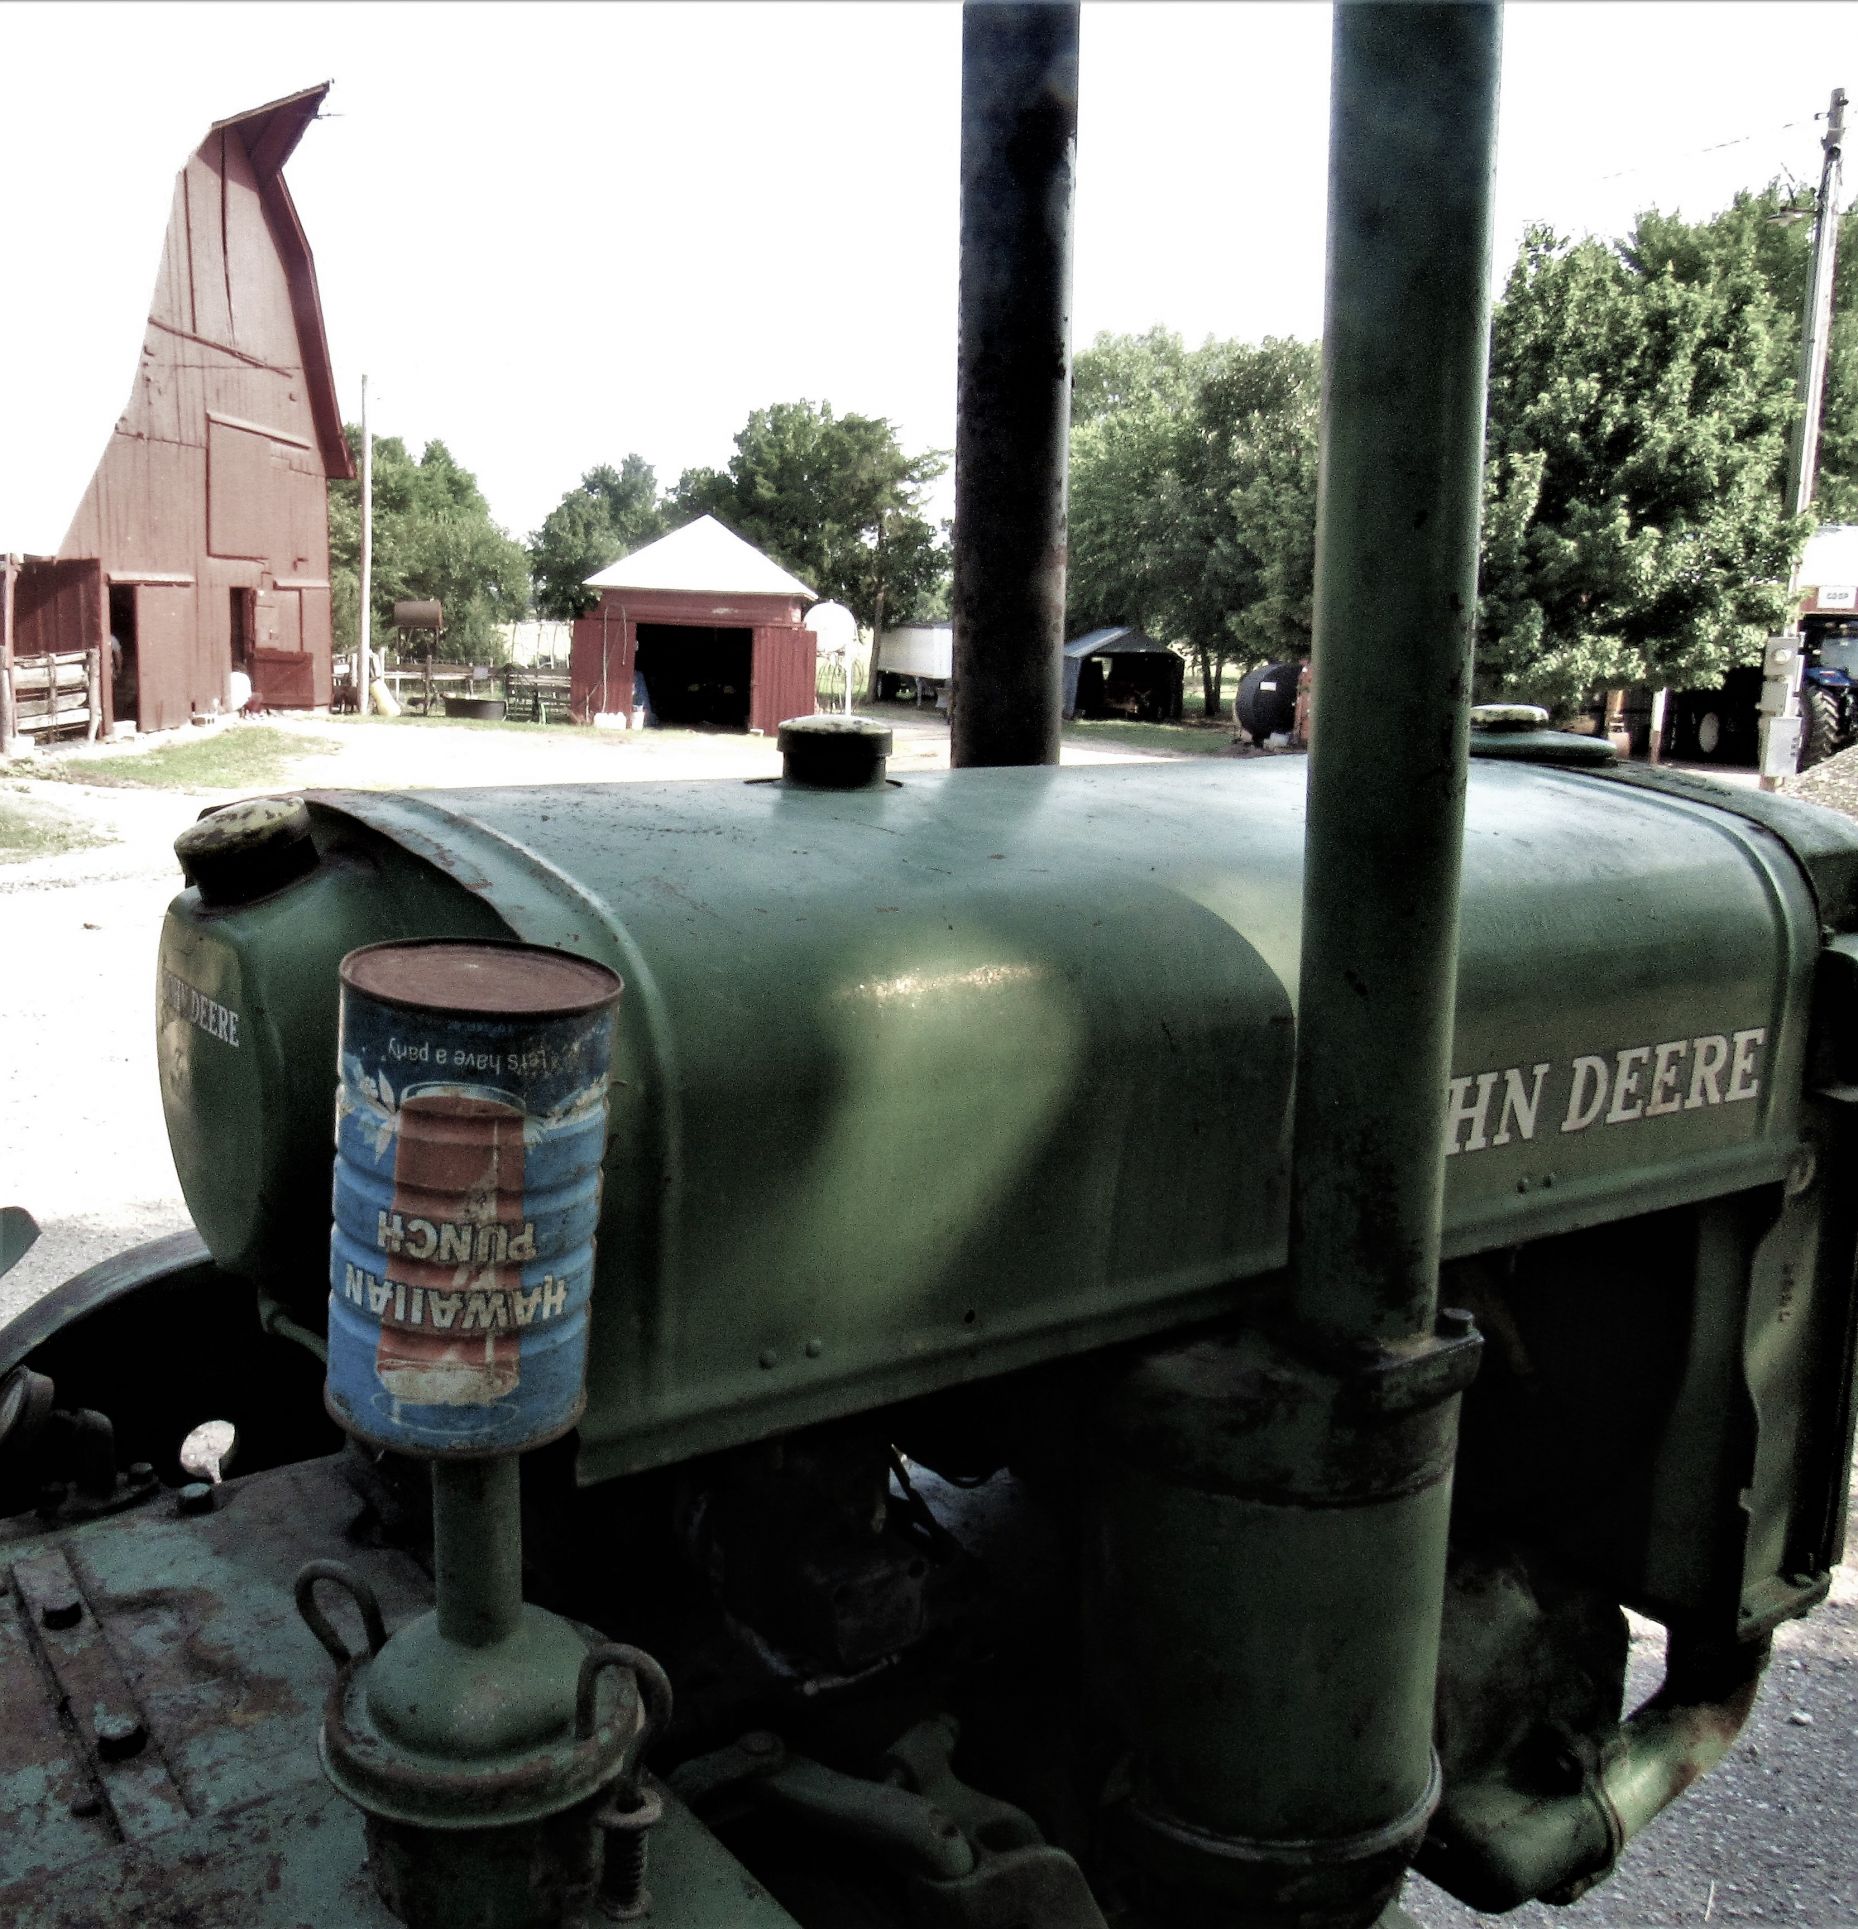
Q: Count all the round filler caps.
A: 3